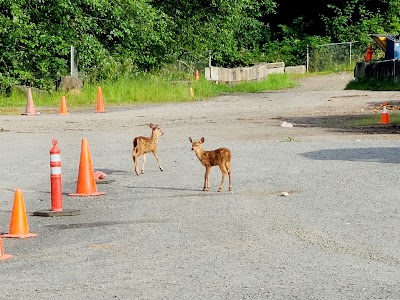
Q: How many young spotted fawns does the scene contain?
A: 2